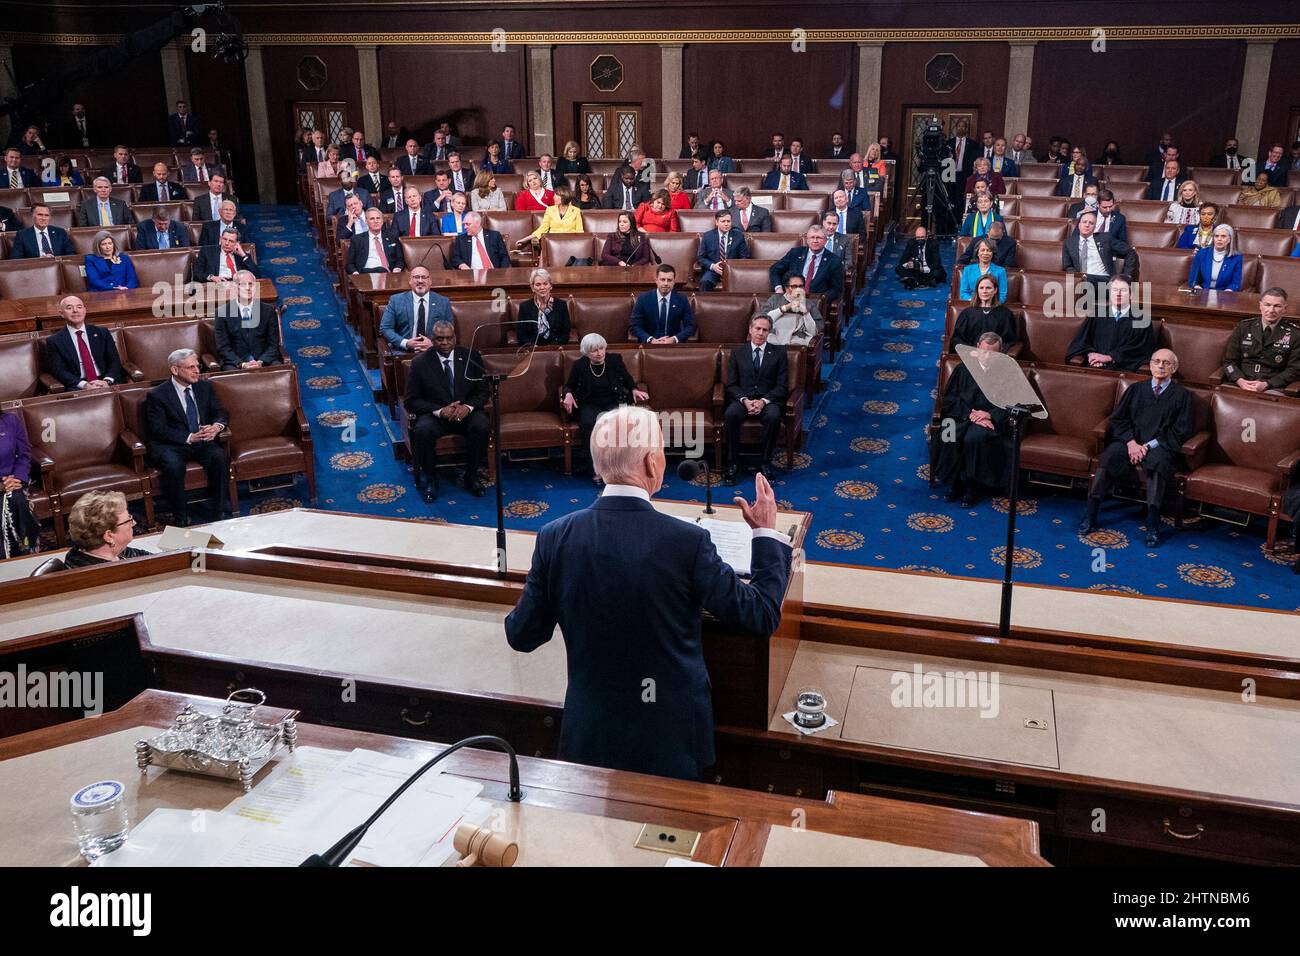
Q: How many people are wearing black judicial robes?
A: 4